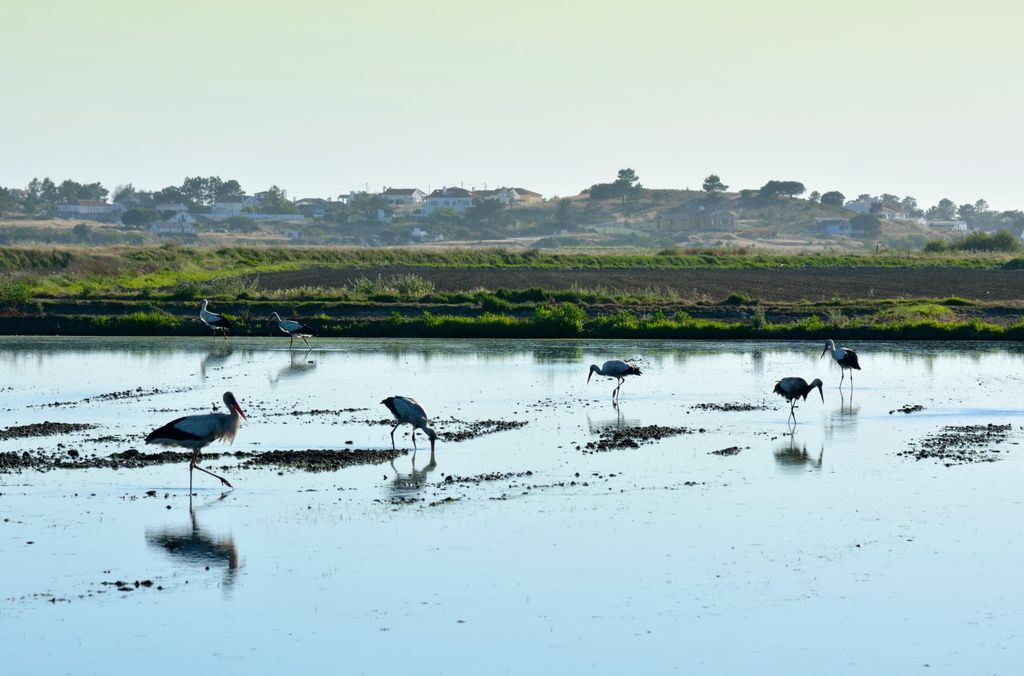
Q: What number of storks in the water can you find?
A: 7